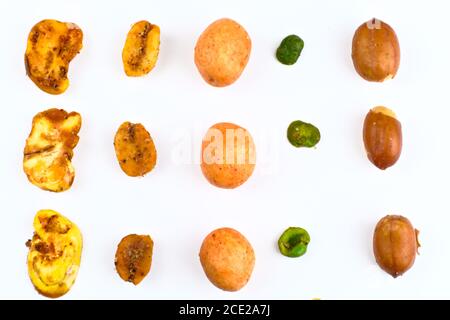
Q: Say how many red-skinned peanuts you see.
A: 3